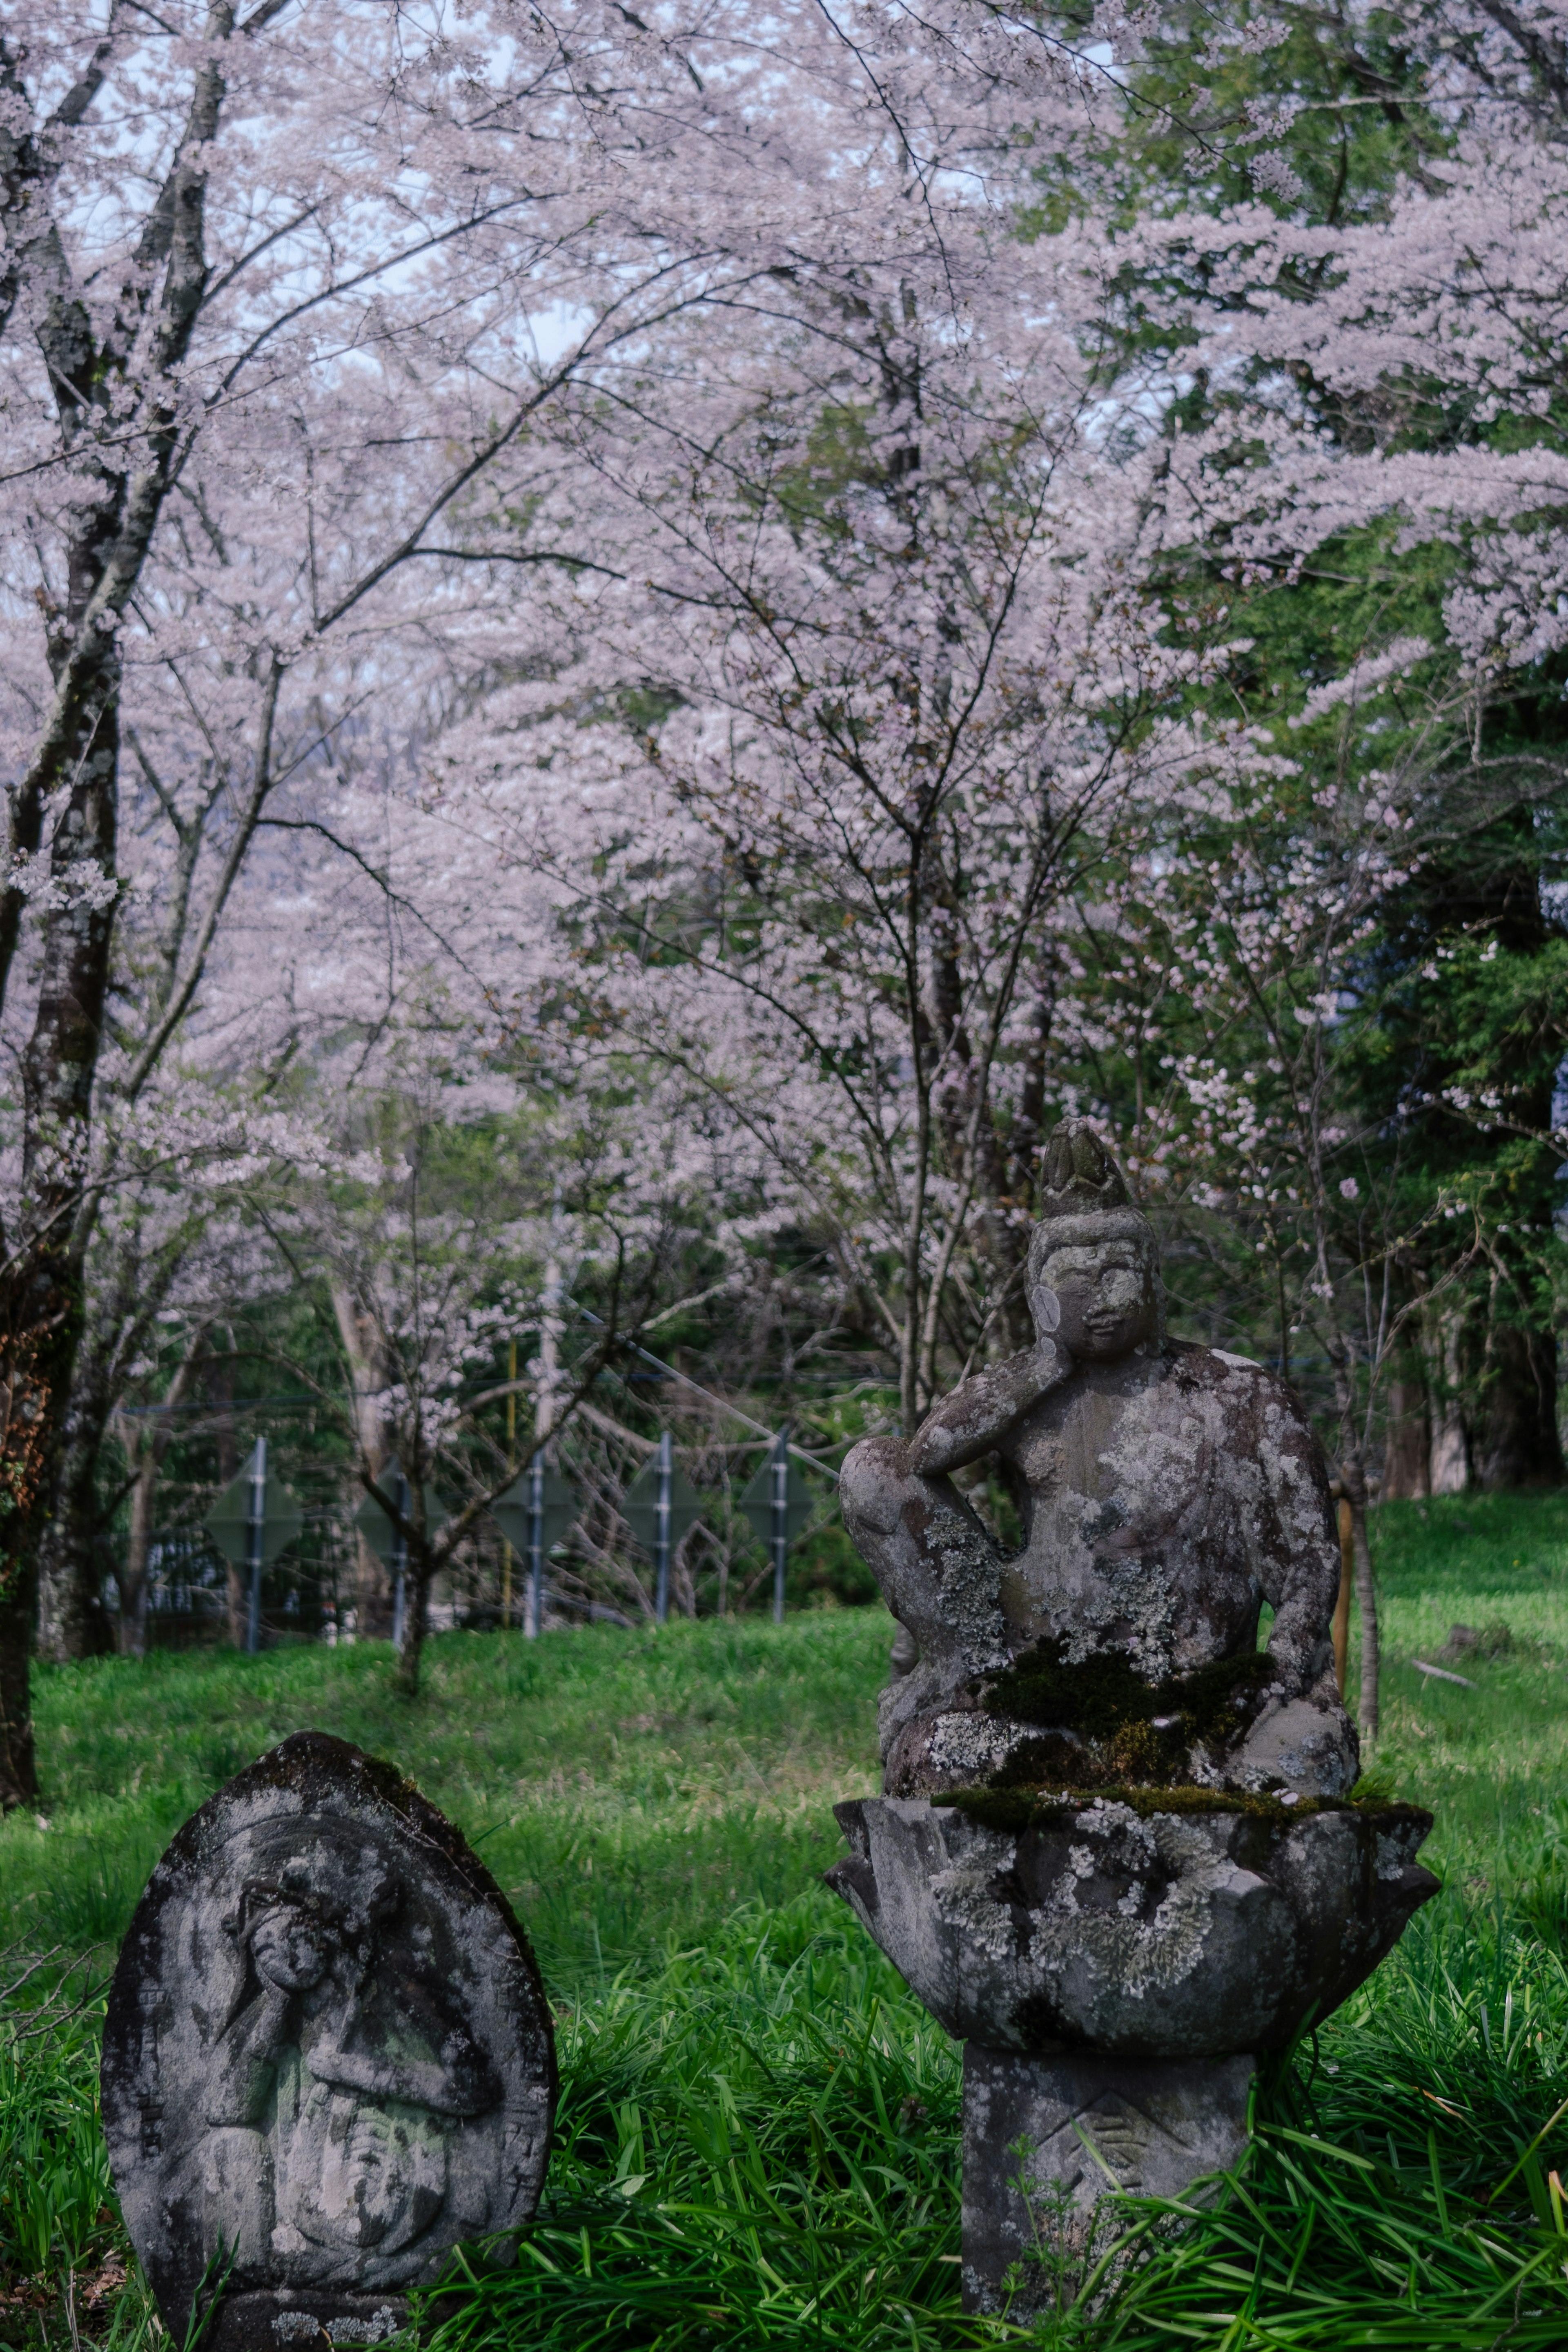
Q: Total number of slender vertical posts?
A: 5